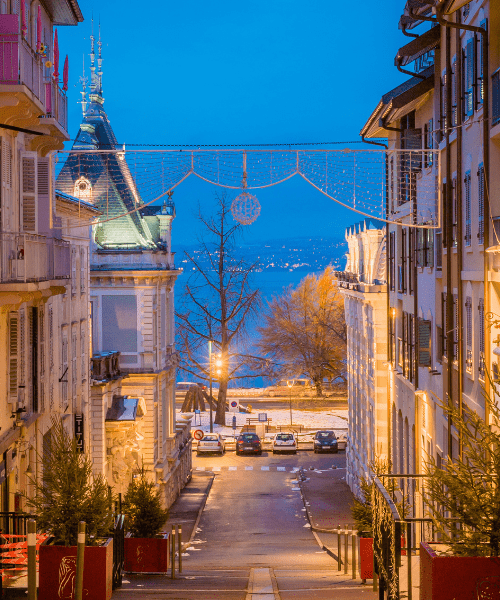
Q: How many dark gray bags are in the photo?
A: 0